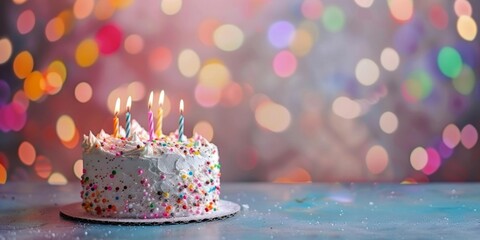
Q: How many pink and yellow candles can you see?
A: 2